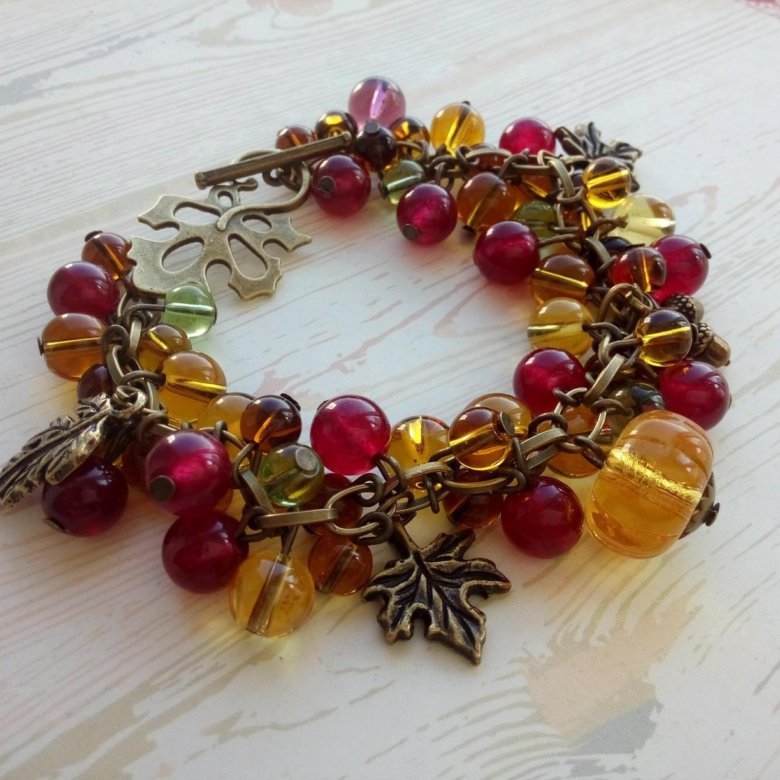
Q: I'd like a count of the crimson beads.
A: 13